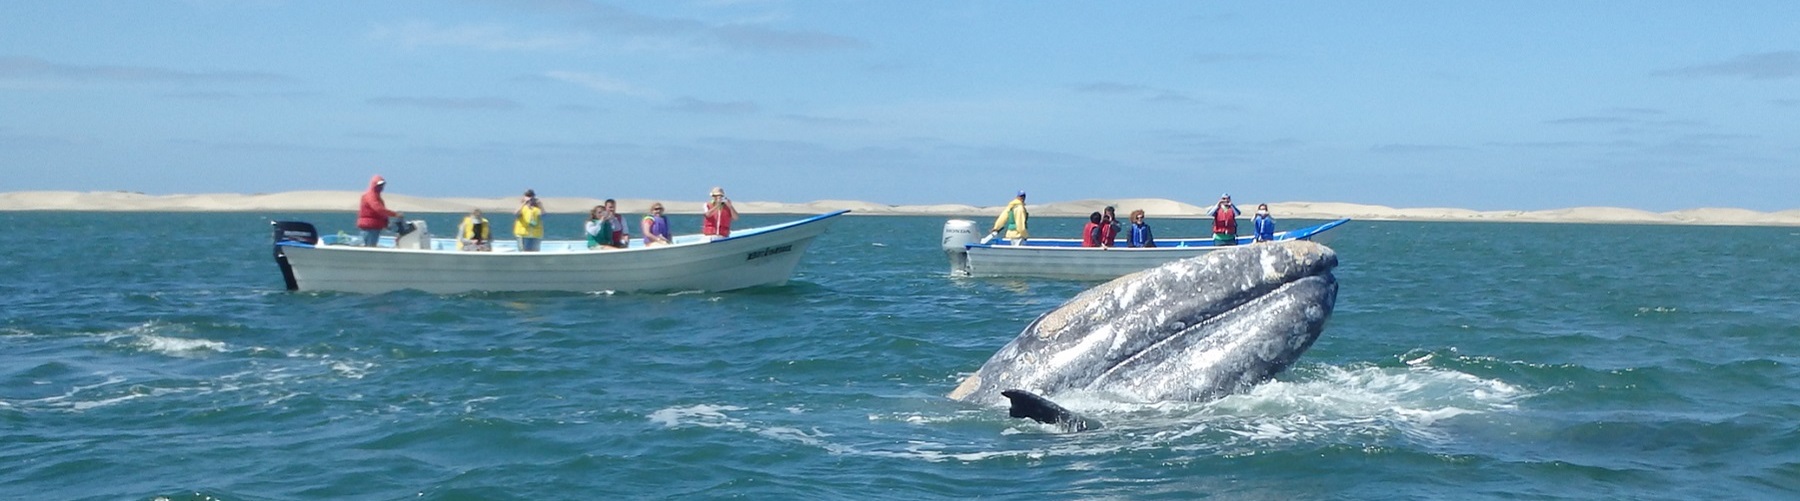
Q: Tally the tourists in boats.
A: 11